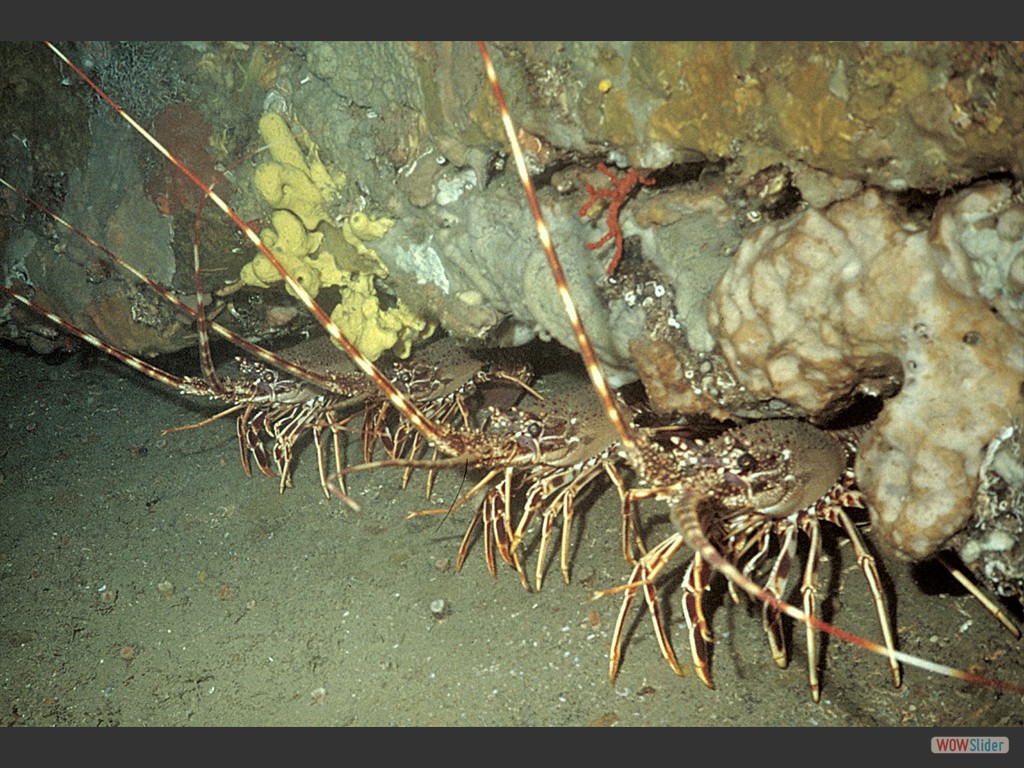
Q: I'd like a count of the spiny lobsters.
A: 4